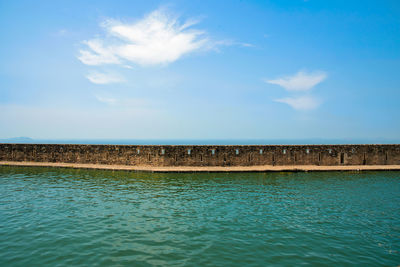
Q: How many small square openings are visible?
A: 9